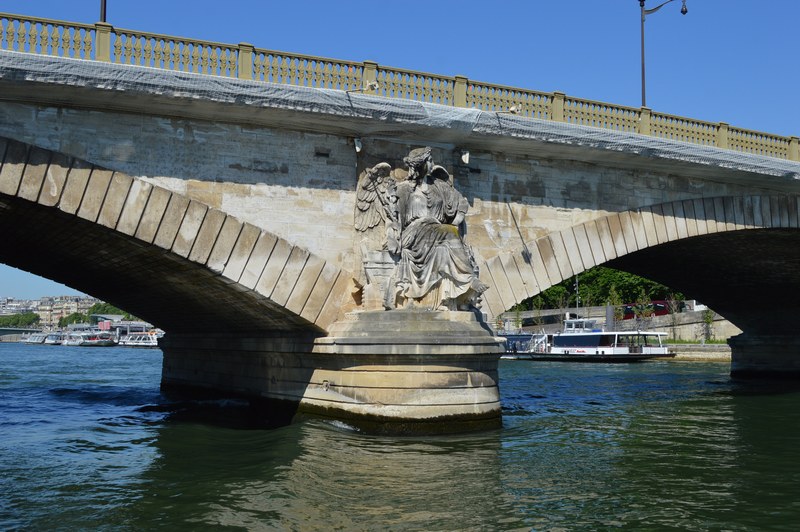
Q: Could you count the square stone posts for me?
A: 8